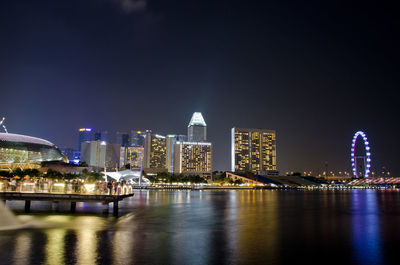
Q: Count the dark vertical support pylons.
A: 3